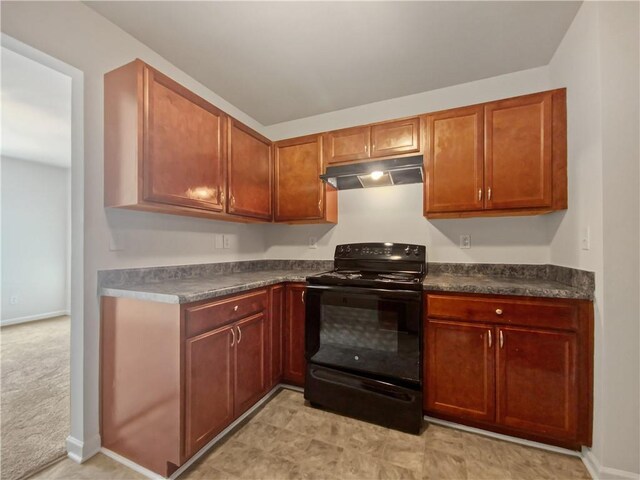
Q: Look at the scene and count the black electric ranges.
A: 1